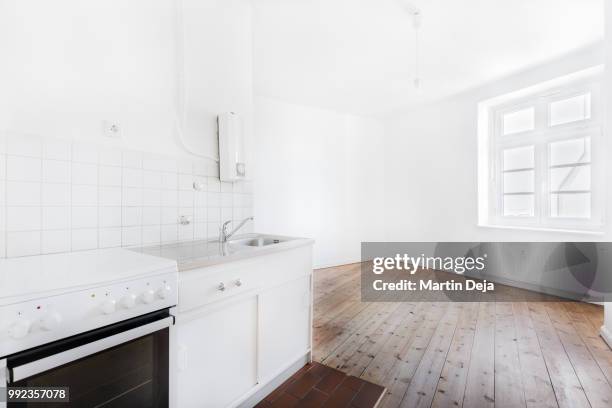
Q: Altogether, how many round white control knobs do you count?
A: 6